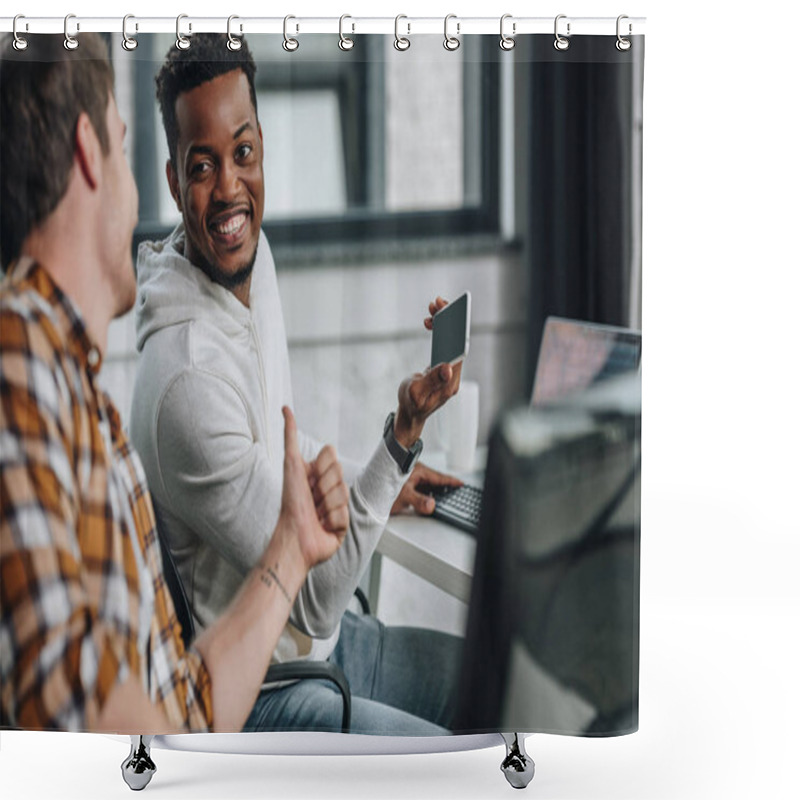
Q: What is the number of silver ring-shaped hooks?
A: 12